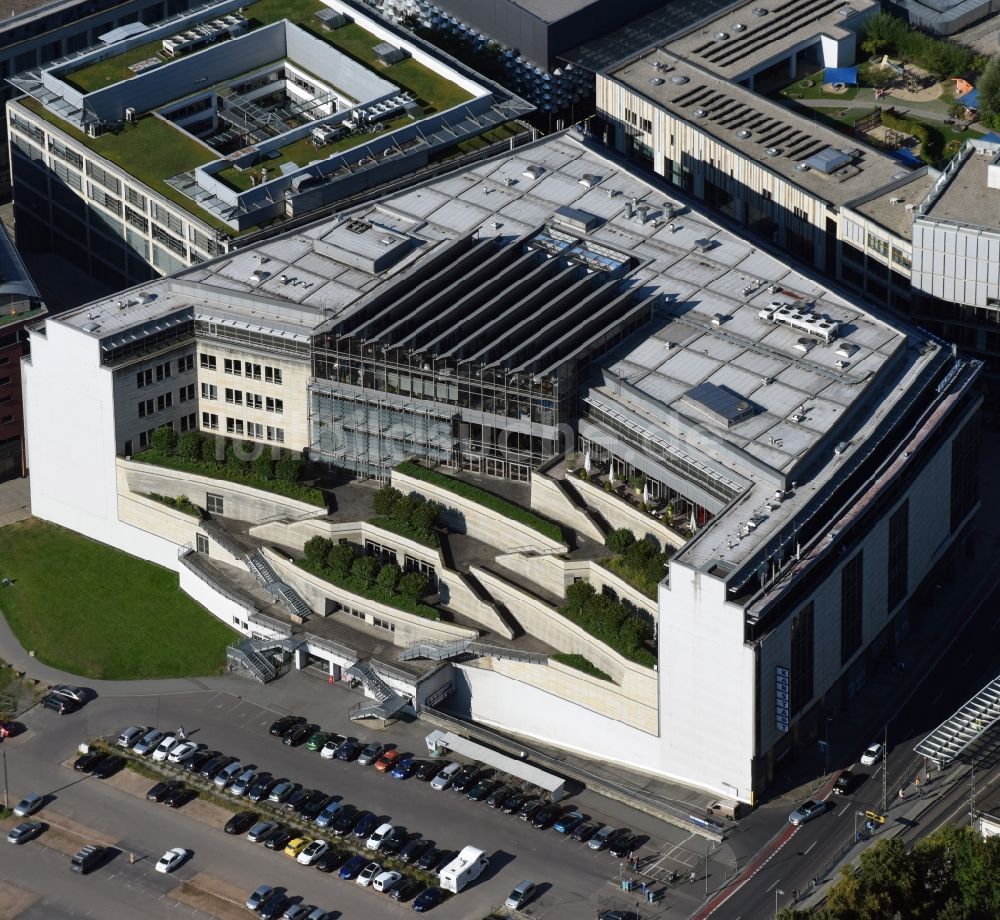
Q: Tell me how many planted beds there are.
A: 8